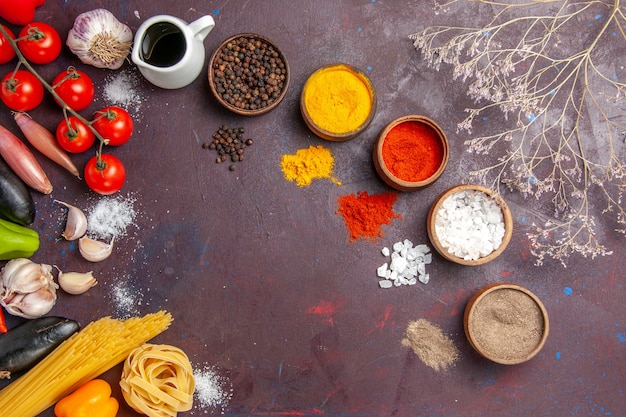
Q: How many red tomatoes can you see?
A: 7